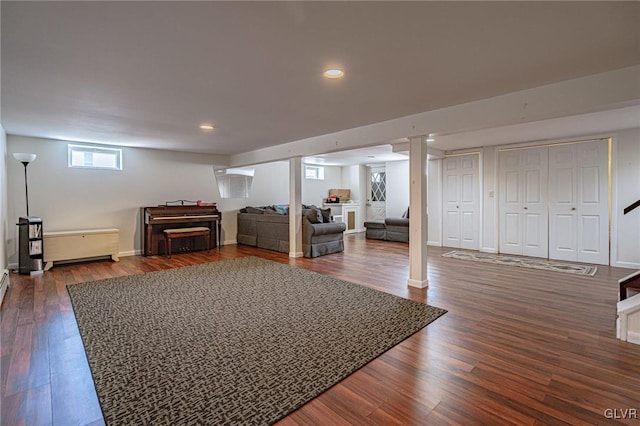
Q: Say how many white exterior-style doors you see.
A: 1